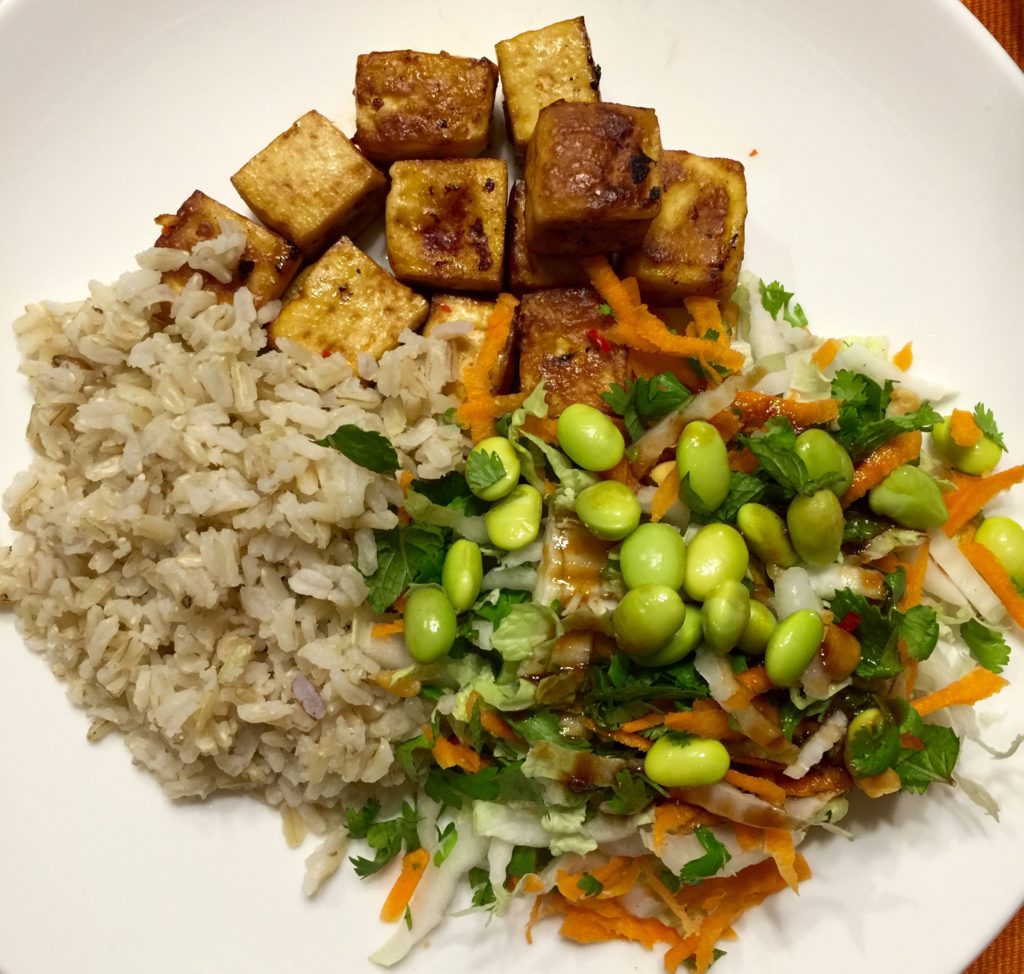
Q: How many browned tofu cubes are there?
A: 11